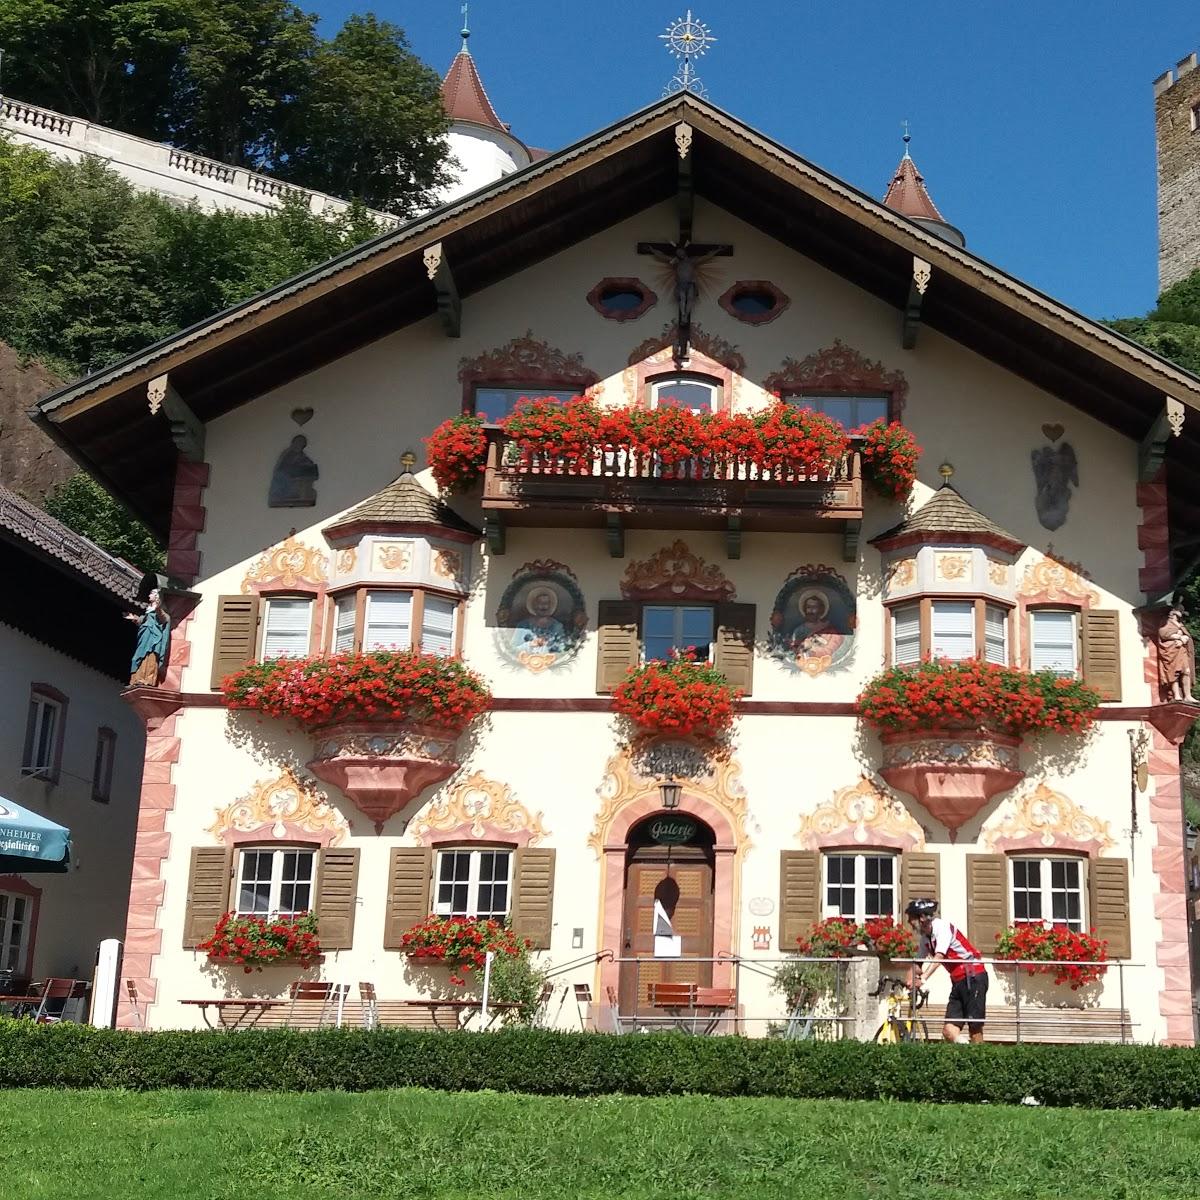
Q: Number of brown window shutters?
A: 12